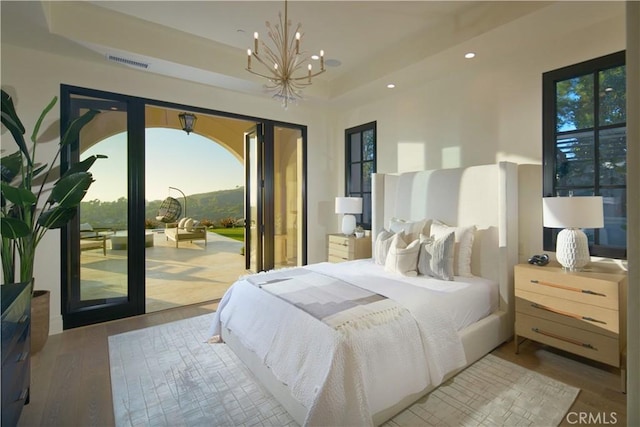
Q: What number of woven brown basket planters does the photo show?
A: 1